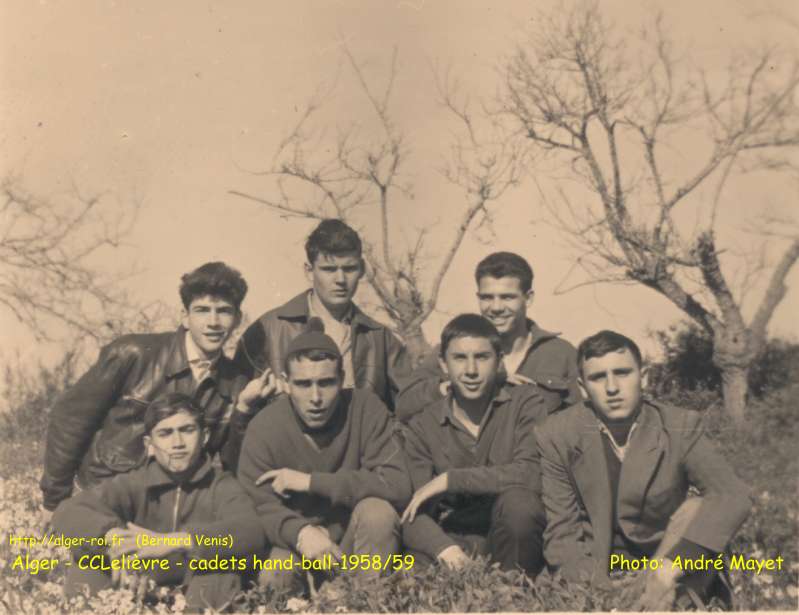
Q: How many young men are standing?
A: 3